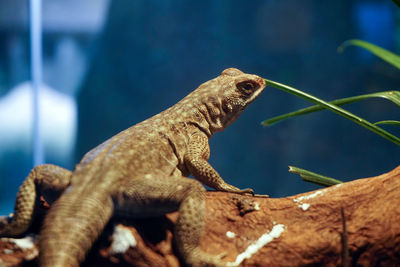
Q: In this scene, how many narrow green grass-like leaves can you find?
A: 5